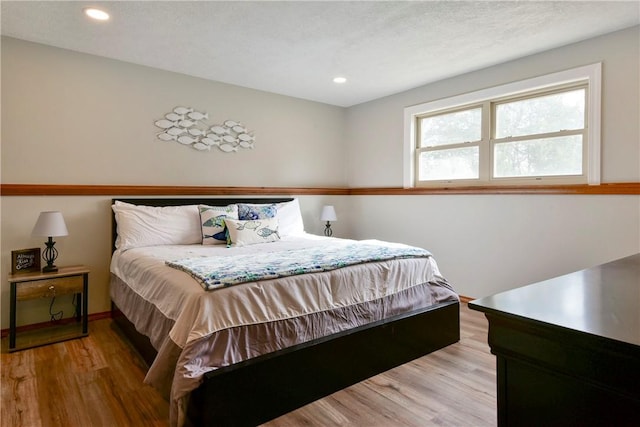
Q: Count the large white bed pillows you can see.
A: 2